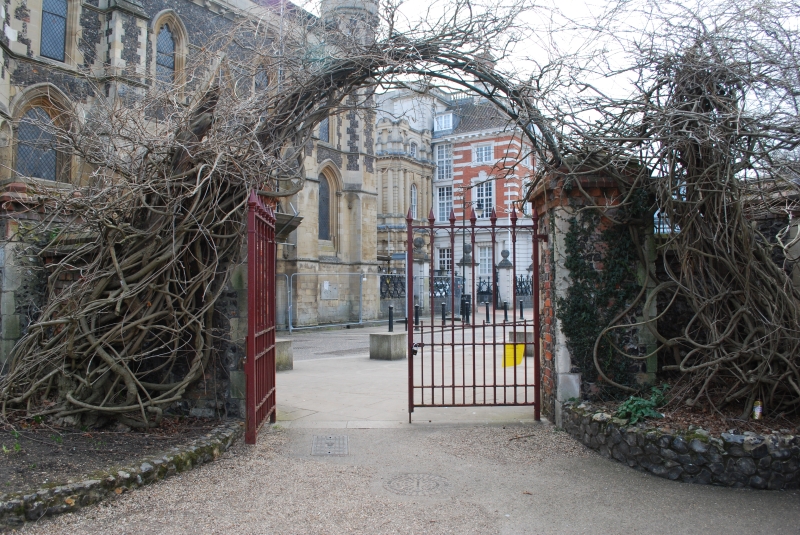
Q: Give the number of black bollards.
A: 7